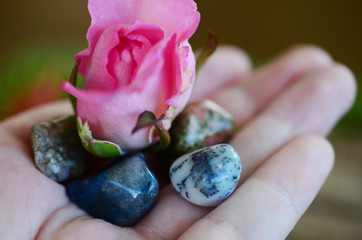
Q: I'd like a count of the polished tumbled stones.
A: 4